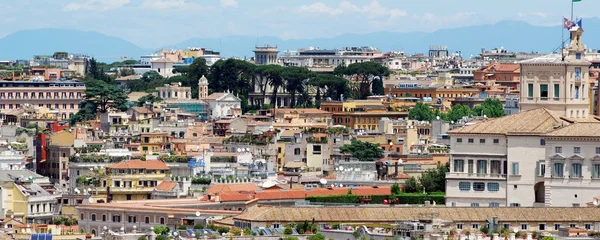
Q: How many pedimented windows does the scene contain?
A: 3